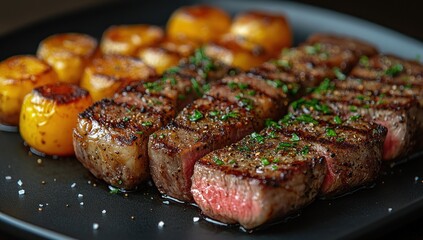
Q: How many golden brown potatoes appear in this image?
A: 9